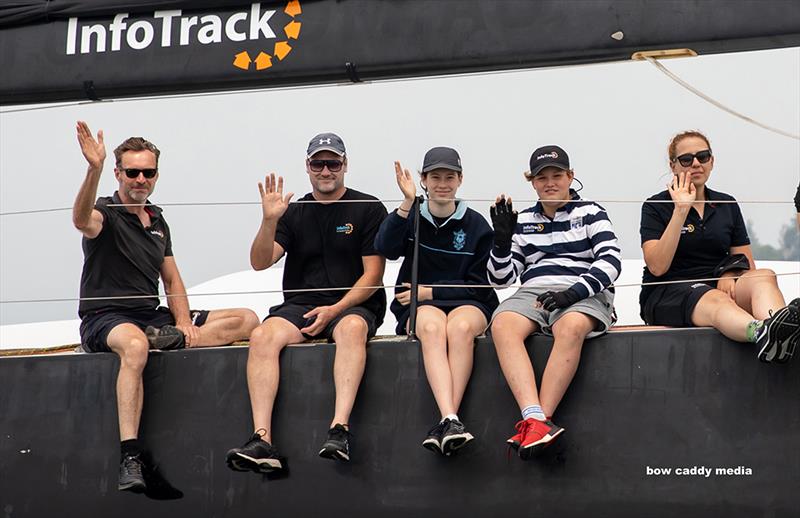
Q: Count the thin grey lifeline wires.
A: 2